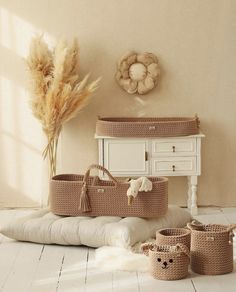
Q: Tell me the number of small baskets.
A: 3